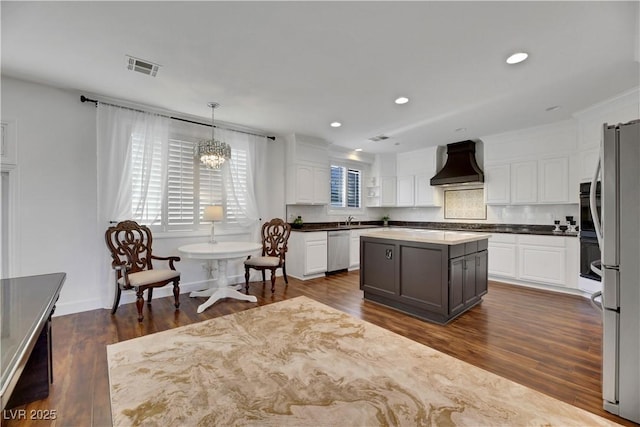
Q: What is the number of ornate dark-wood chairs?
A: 2